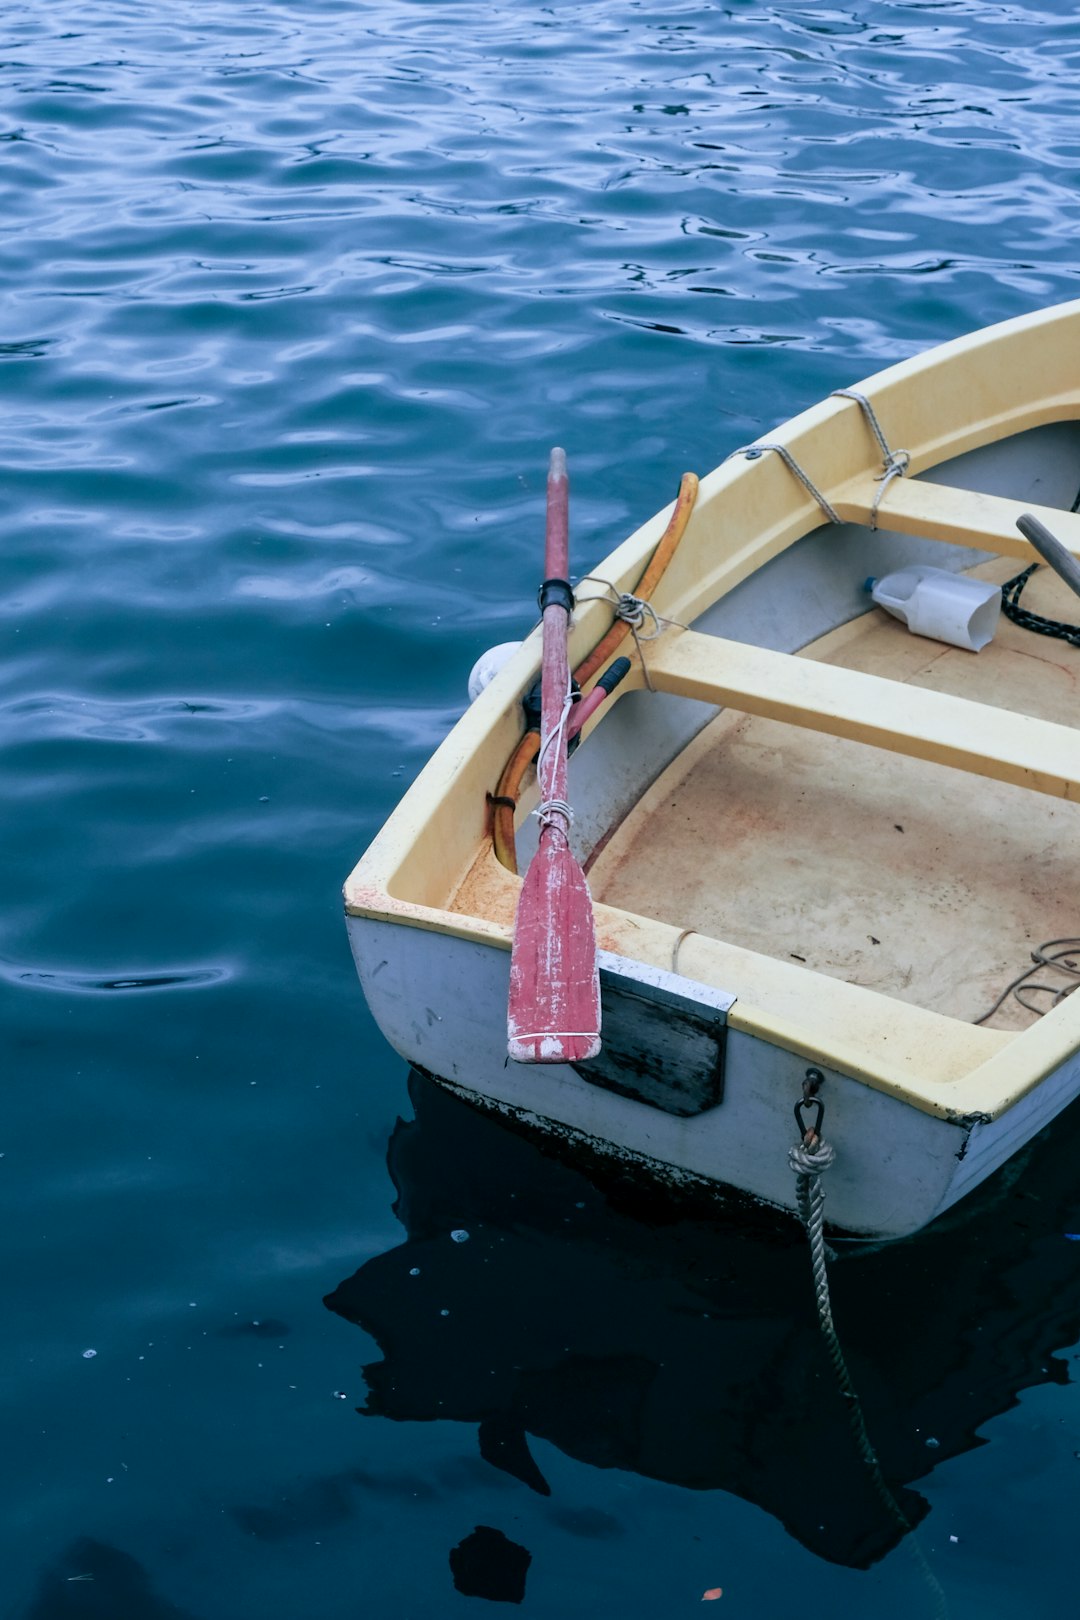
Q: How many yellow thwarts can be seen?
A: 2